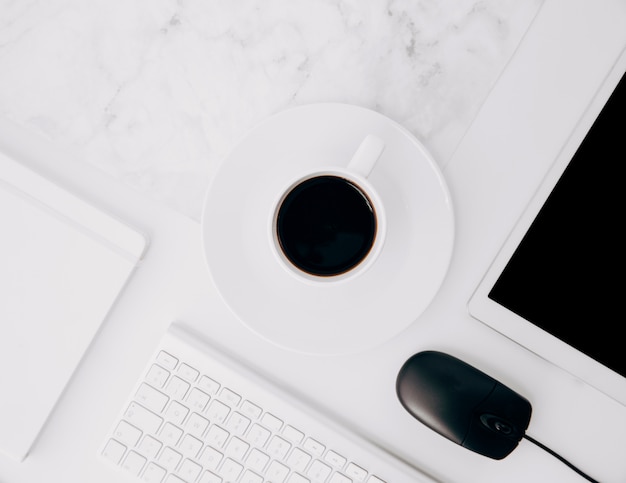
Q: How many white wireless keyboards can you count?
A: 1